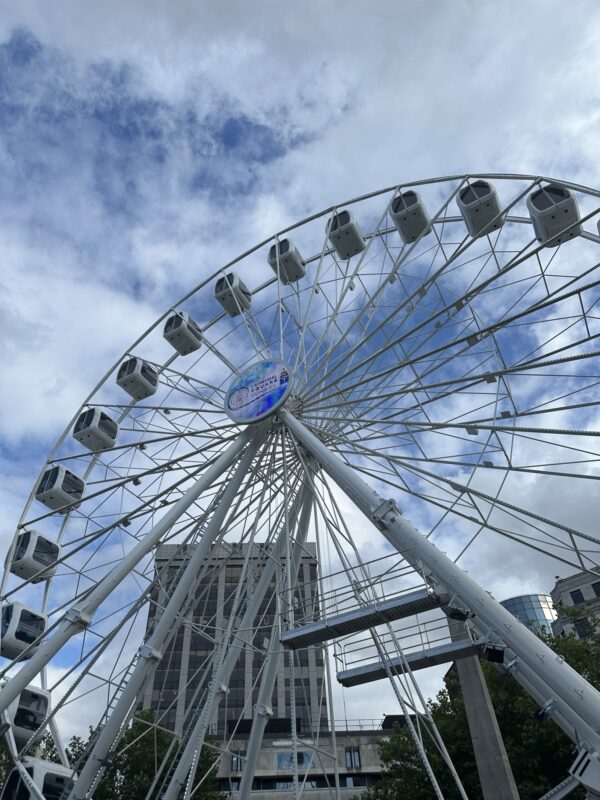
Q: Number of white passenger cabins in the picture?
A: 14